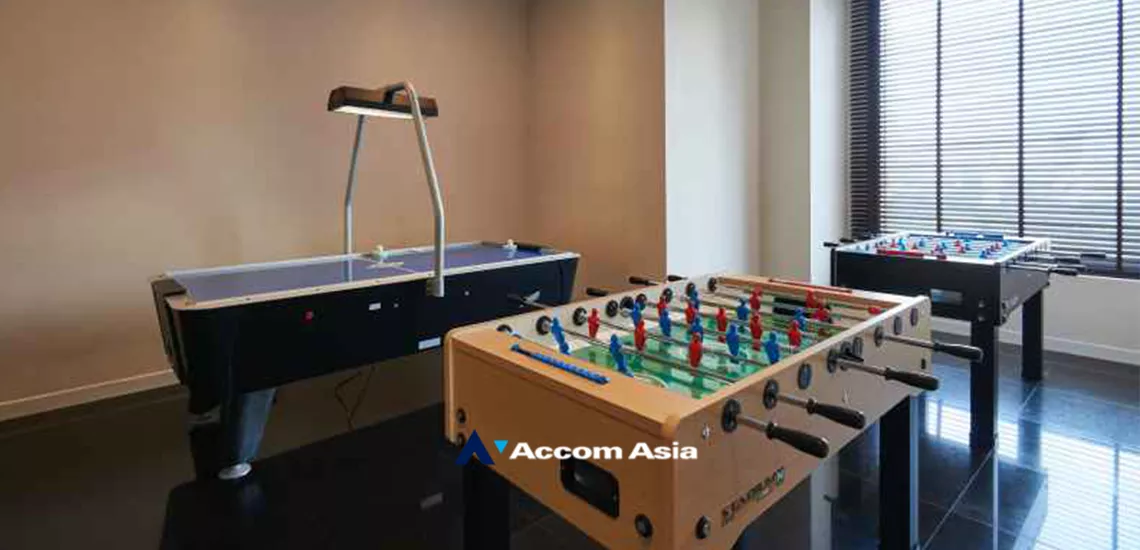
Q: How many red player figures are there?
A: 11